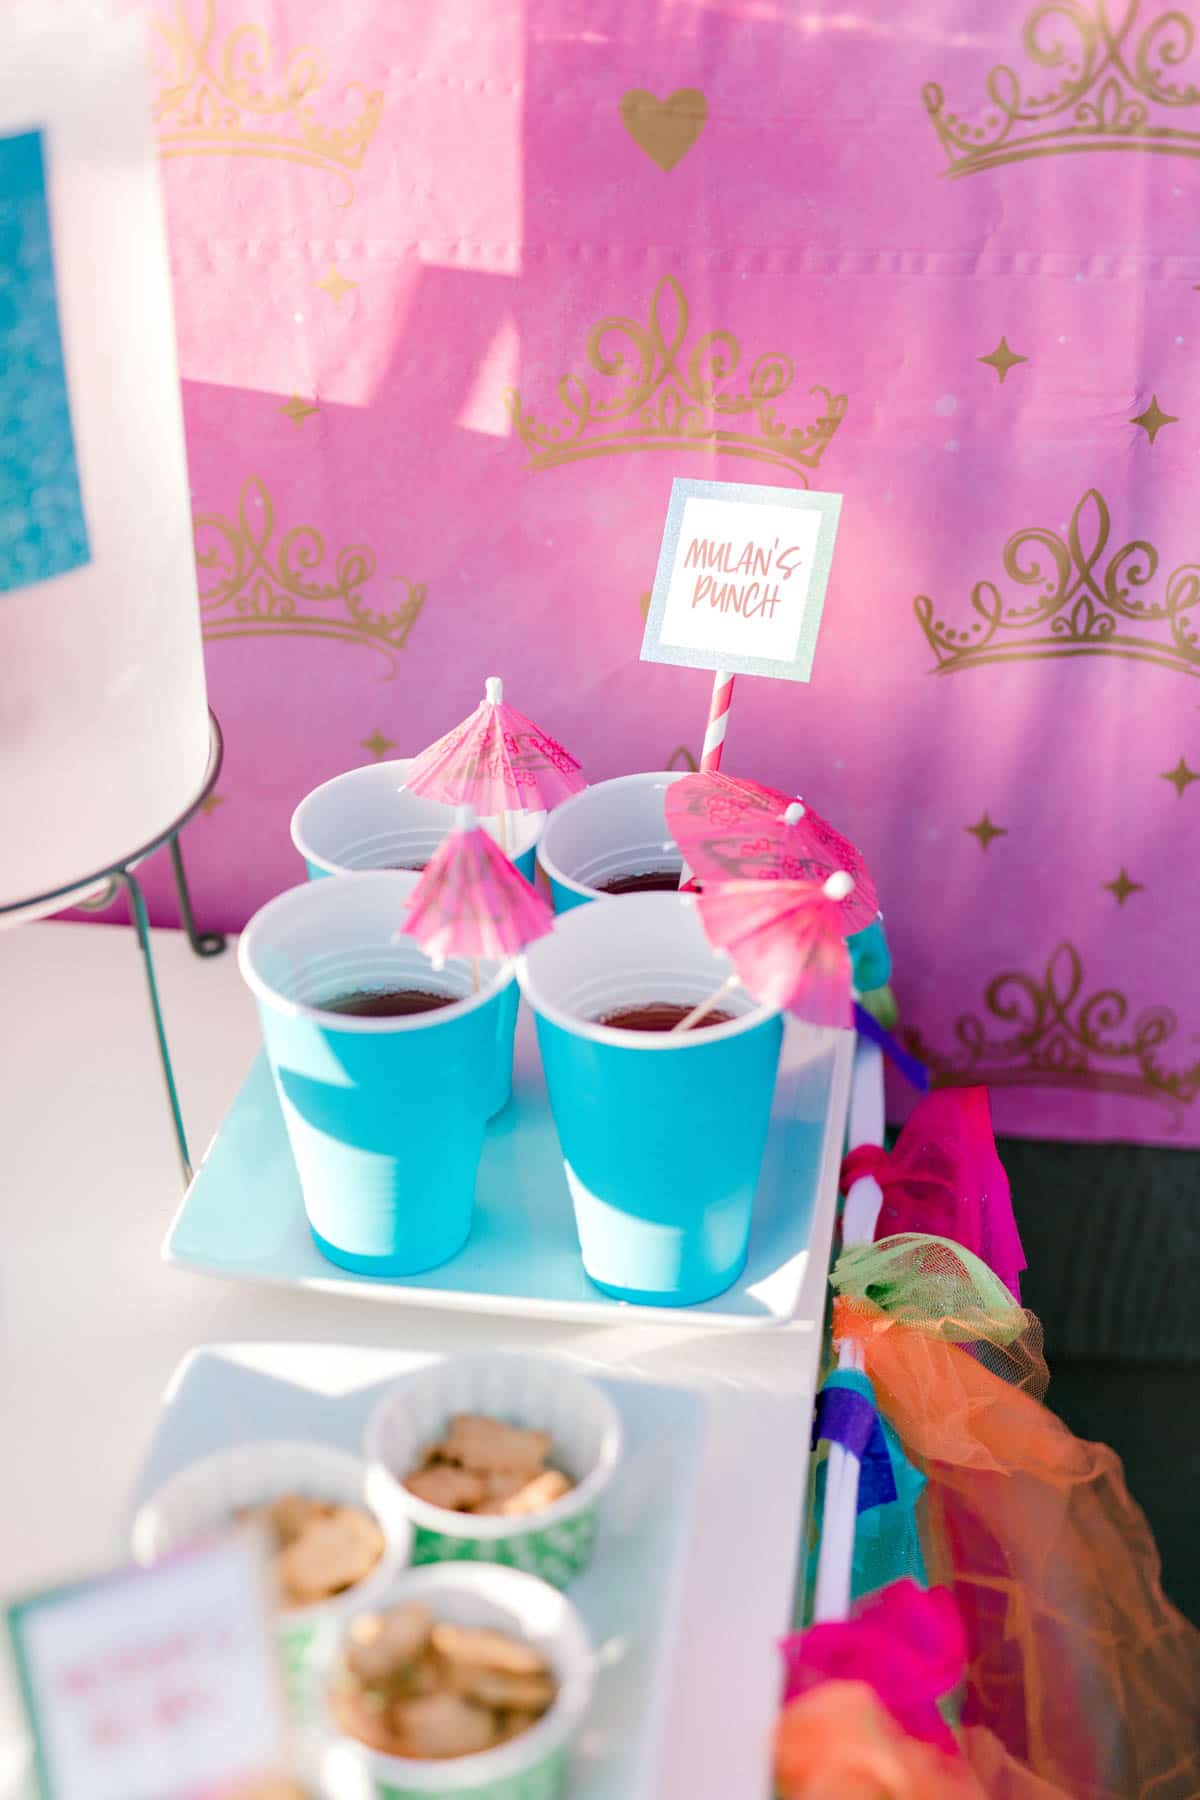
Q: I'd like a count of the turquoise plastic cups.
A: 4